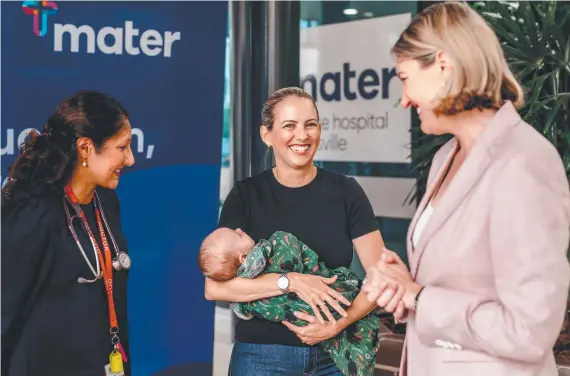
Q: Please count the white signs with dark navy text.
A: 1